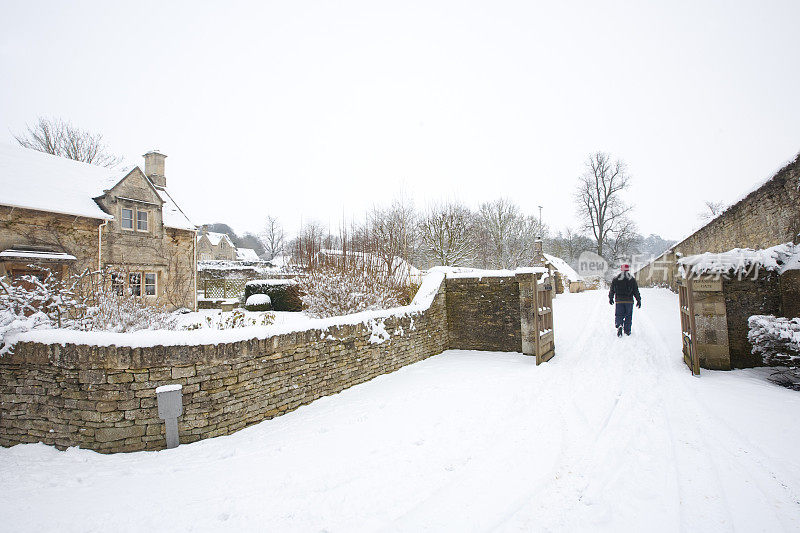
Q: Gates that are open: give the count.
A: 2